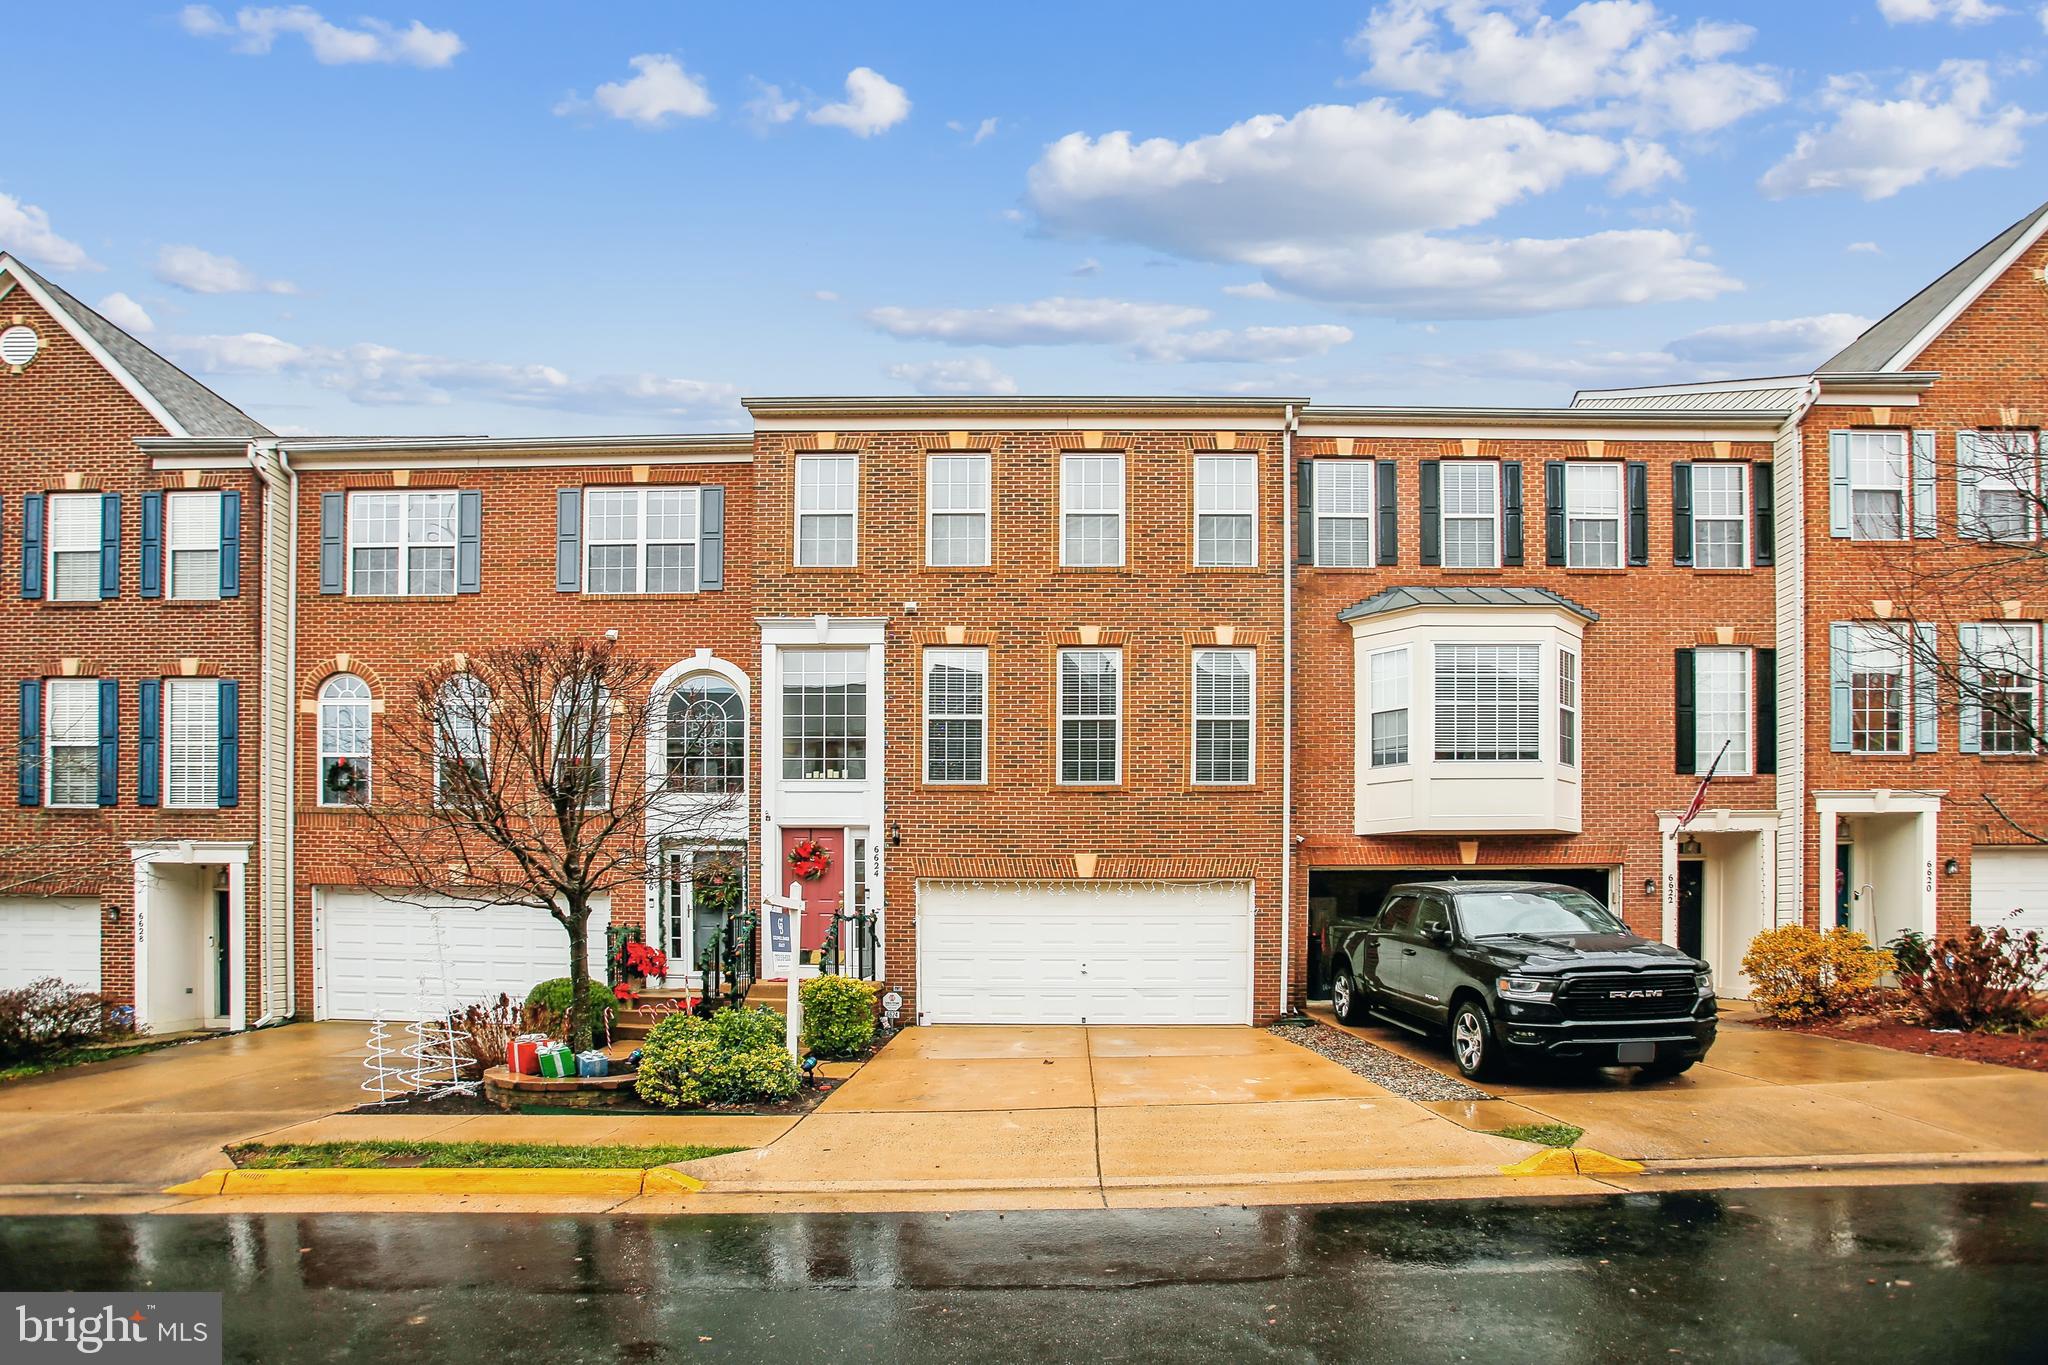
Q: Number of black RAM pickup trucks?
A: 1